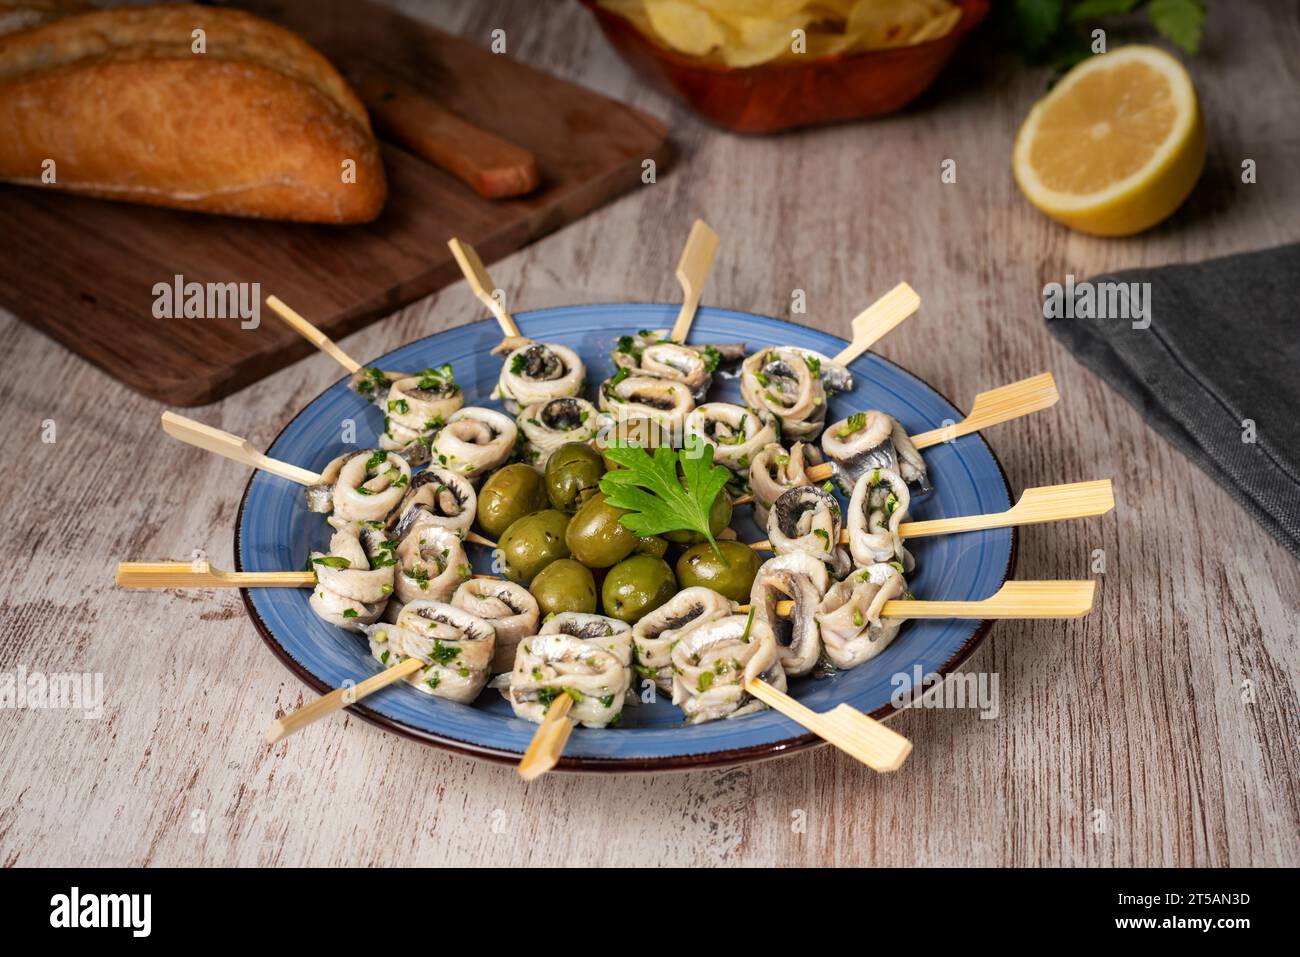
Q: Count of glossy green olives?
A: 10